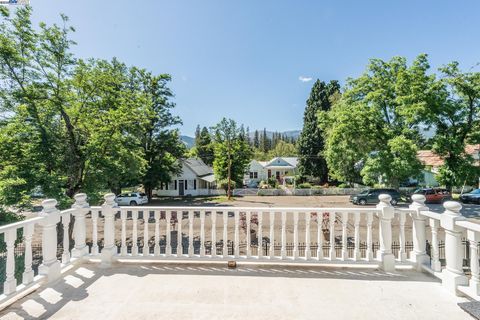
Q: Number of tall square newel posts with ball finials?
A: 6